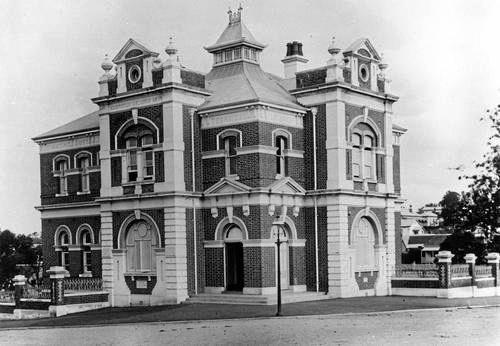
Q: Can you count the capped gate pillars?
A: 5